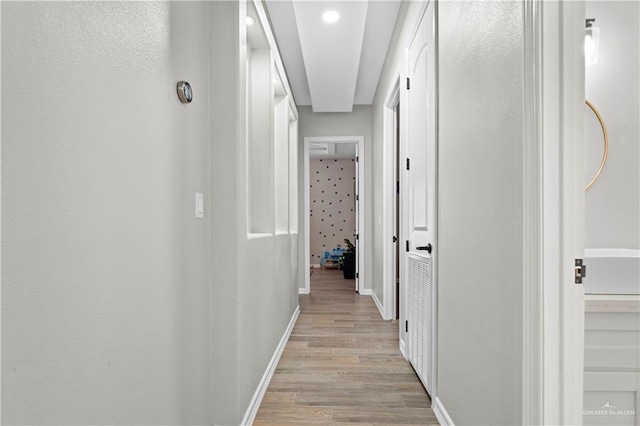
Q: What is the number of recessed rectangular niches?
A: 3